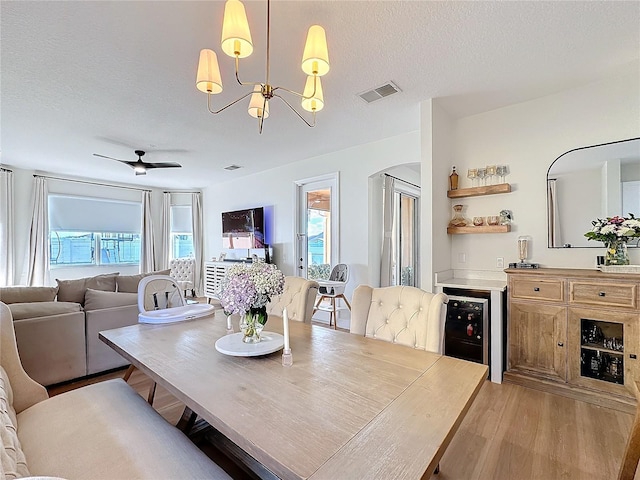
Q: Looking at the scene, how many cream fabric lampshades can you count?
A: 5